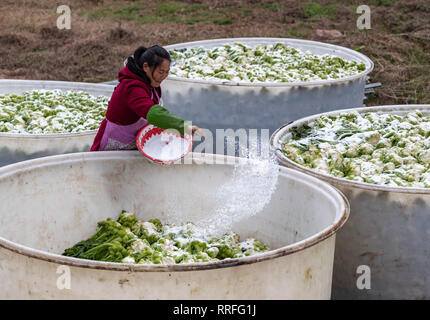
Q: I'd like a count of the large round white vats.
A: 4